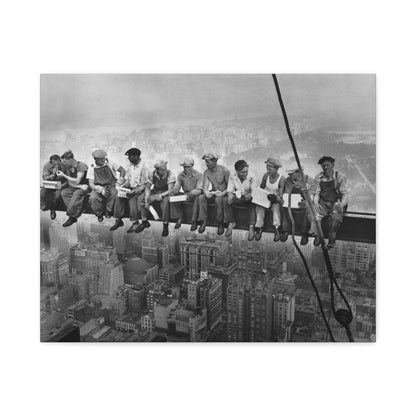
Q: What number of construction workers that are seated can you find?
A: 11